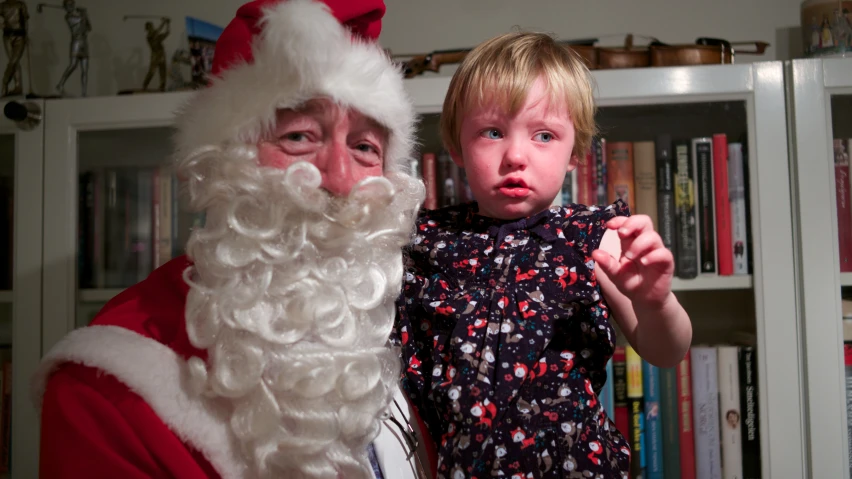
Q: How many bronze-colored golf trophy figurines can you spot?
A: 2